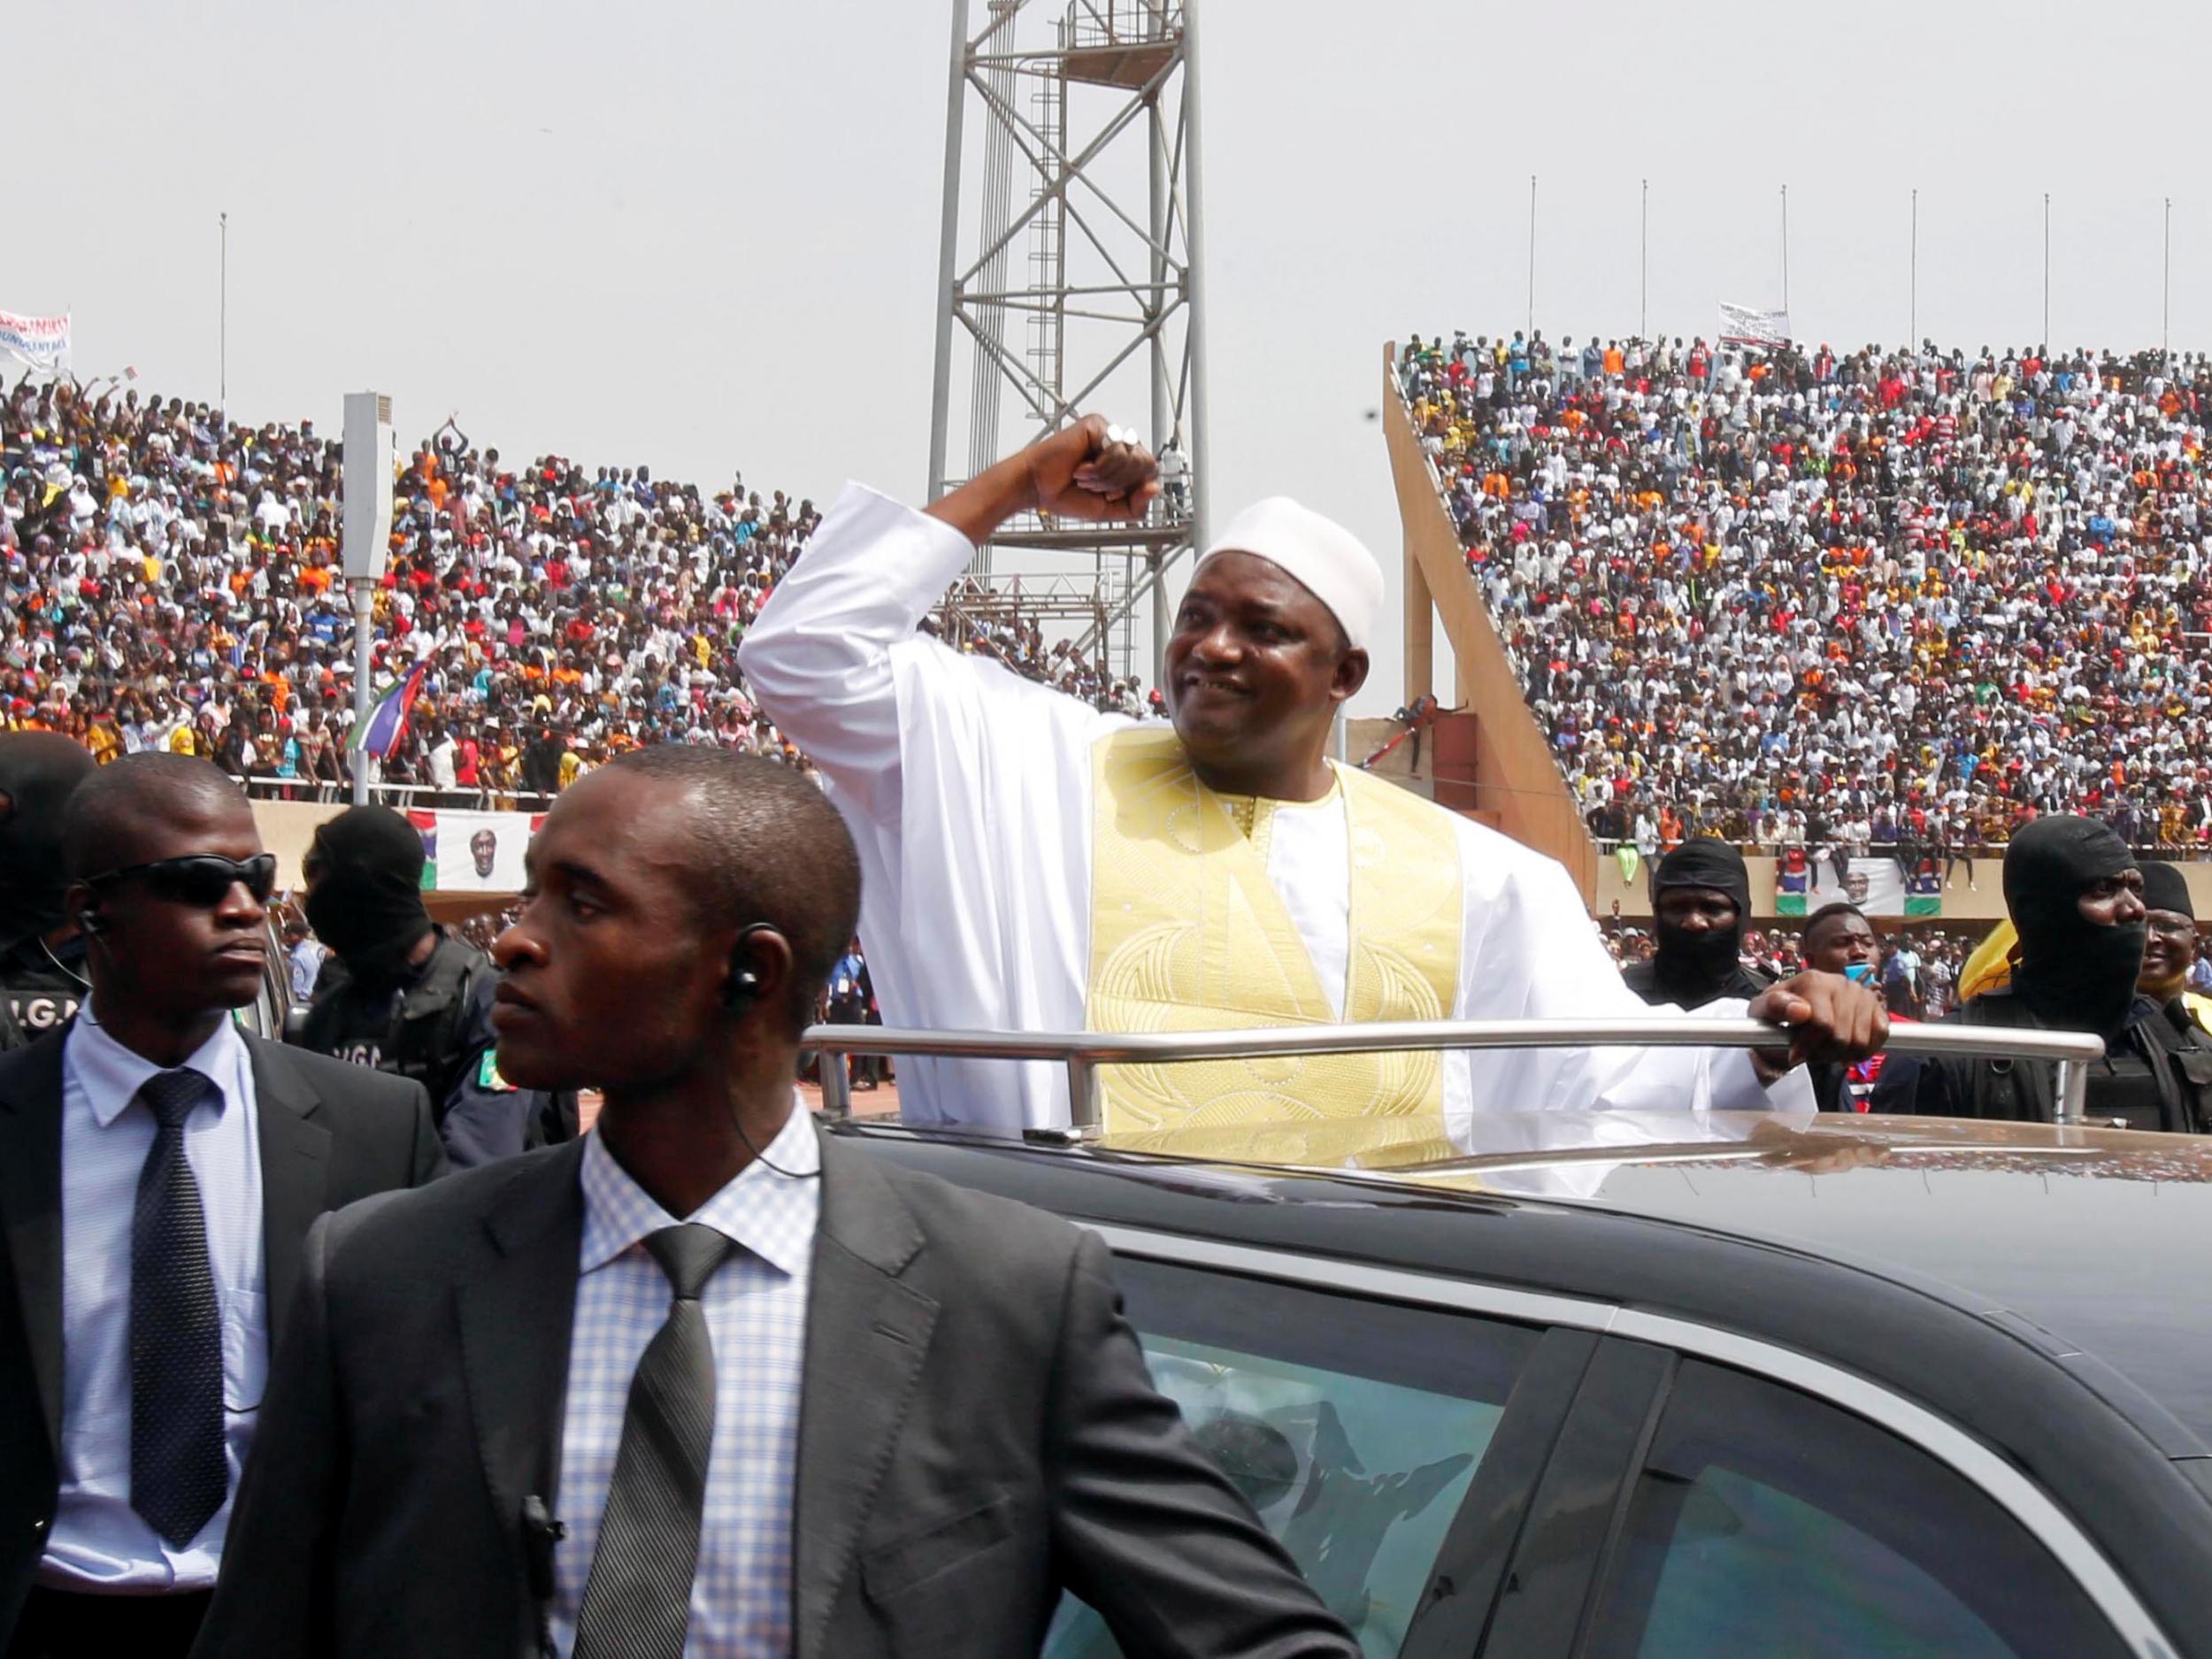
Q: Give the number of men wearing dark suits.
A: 2